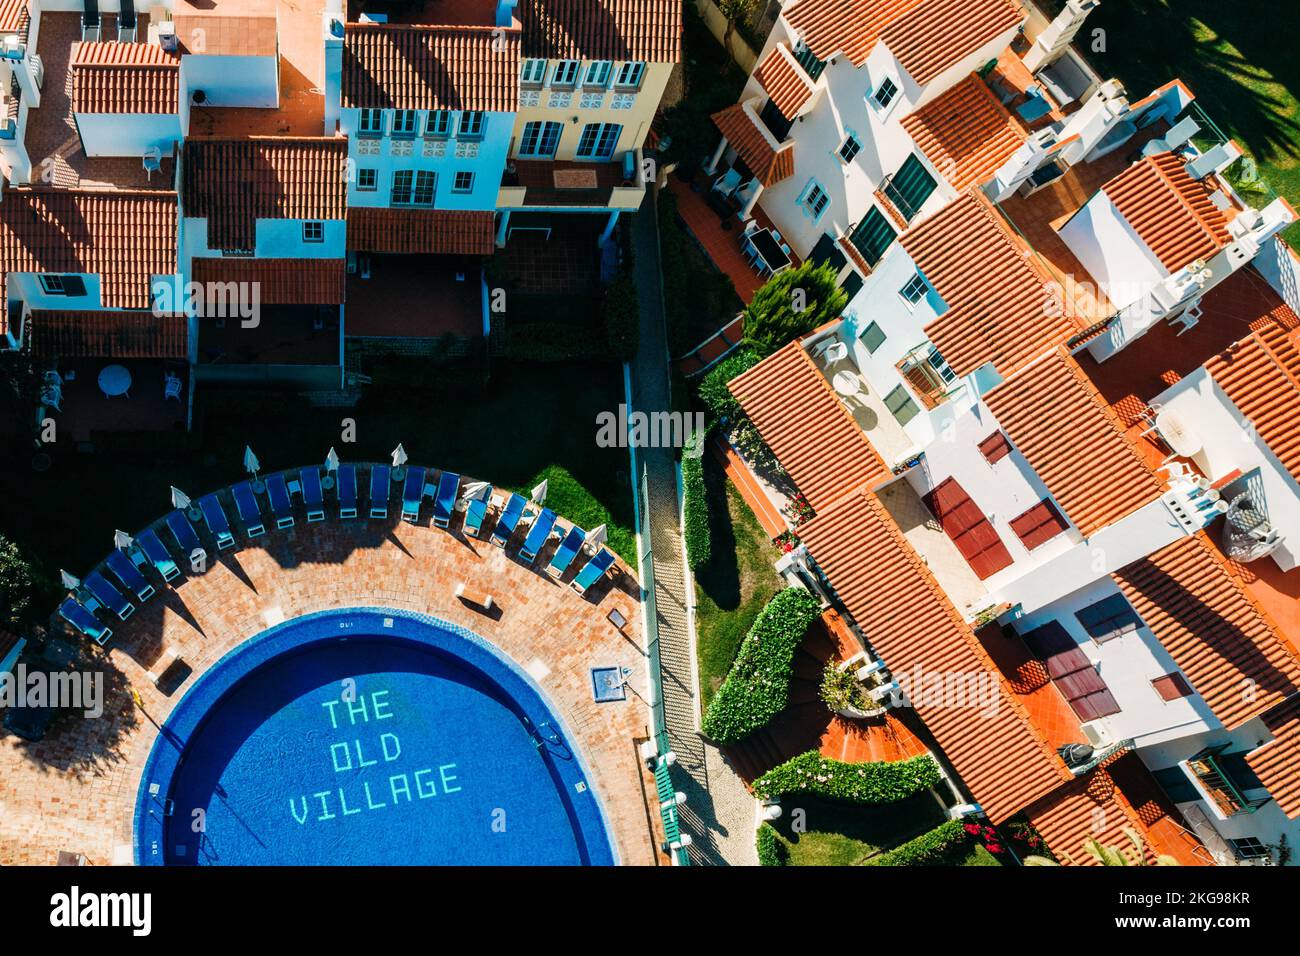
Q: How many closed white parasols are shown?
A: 9